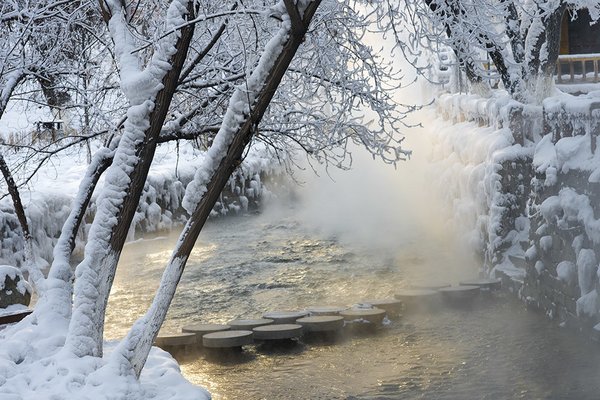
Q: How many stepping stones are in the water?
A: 14